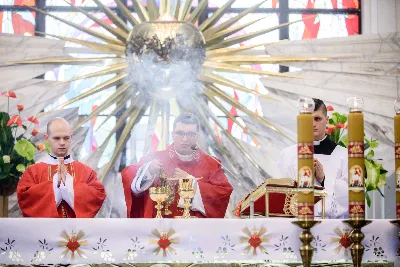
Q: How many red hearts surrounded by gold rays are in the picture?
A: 4